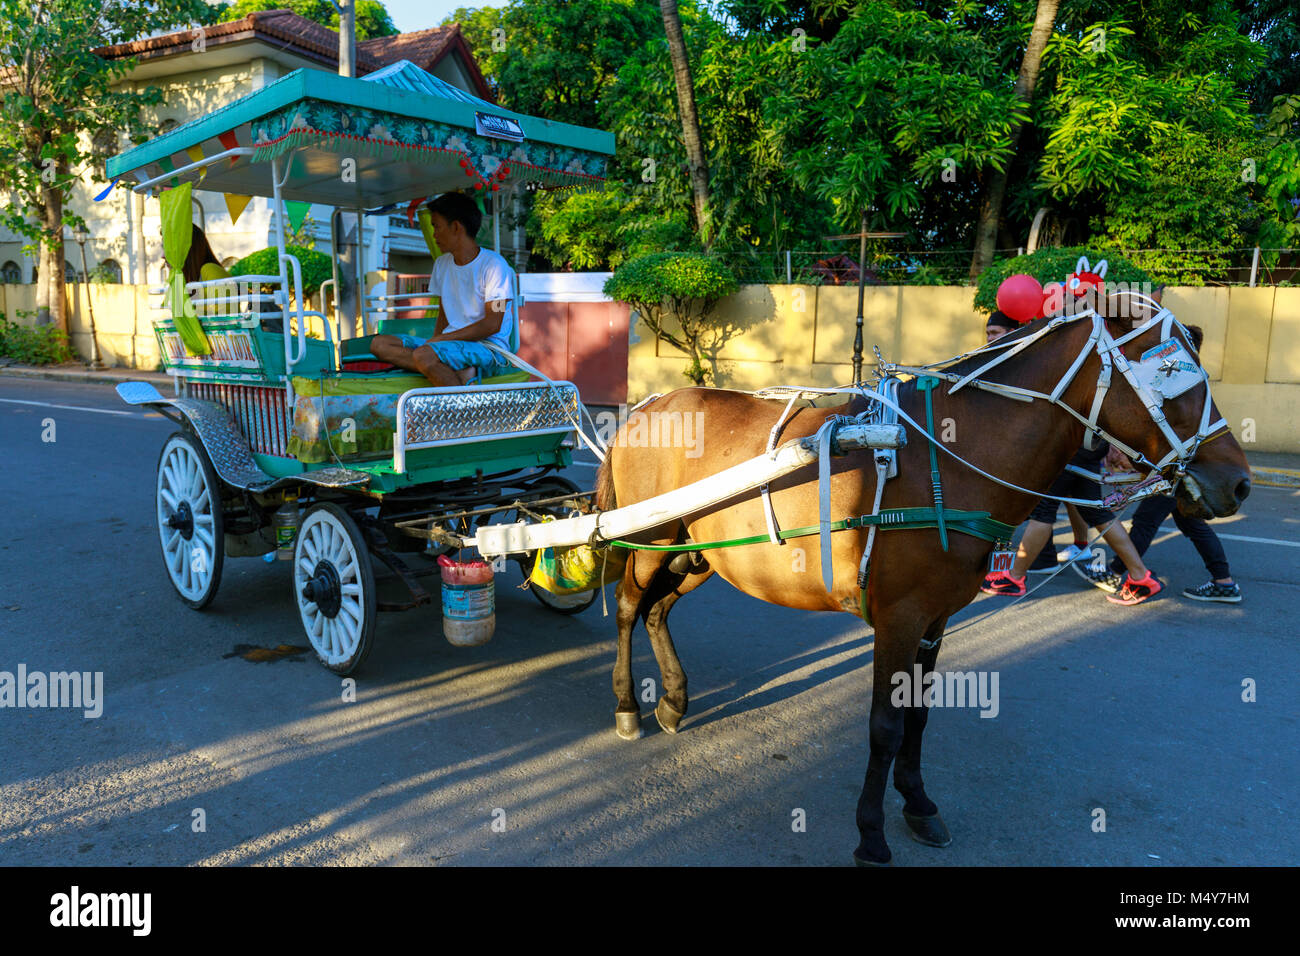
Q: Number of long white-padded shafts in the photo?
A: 1